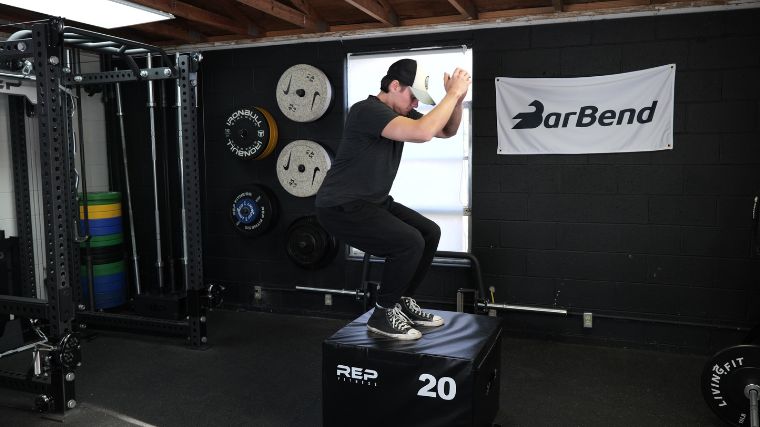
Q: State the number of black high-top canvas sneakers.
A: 2